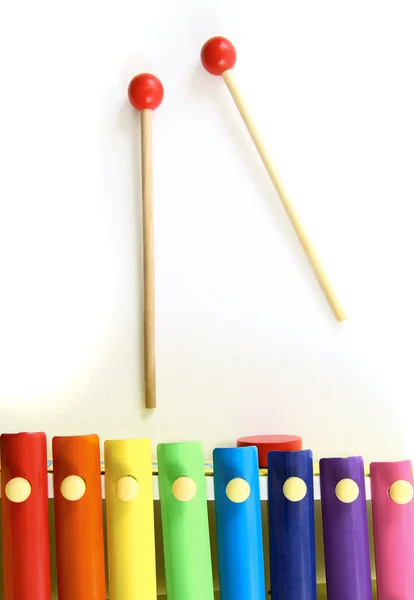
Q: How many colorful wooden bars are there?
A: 8